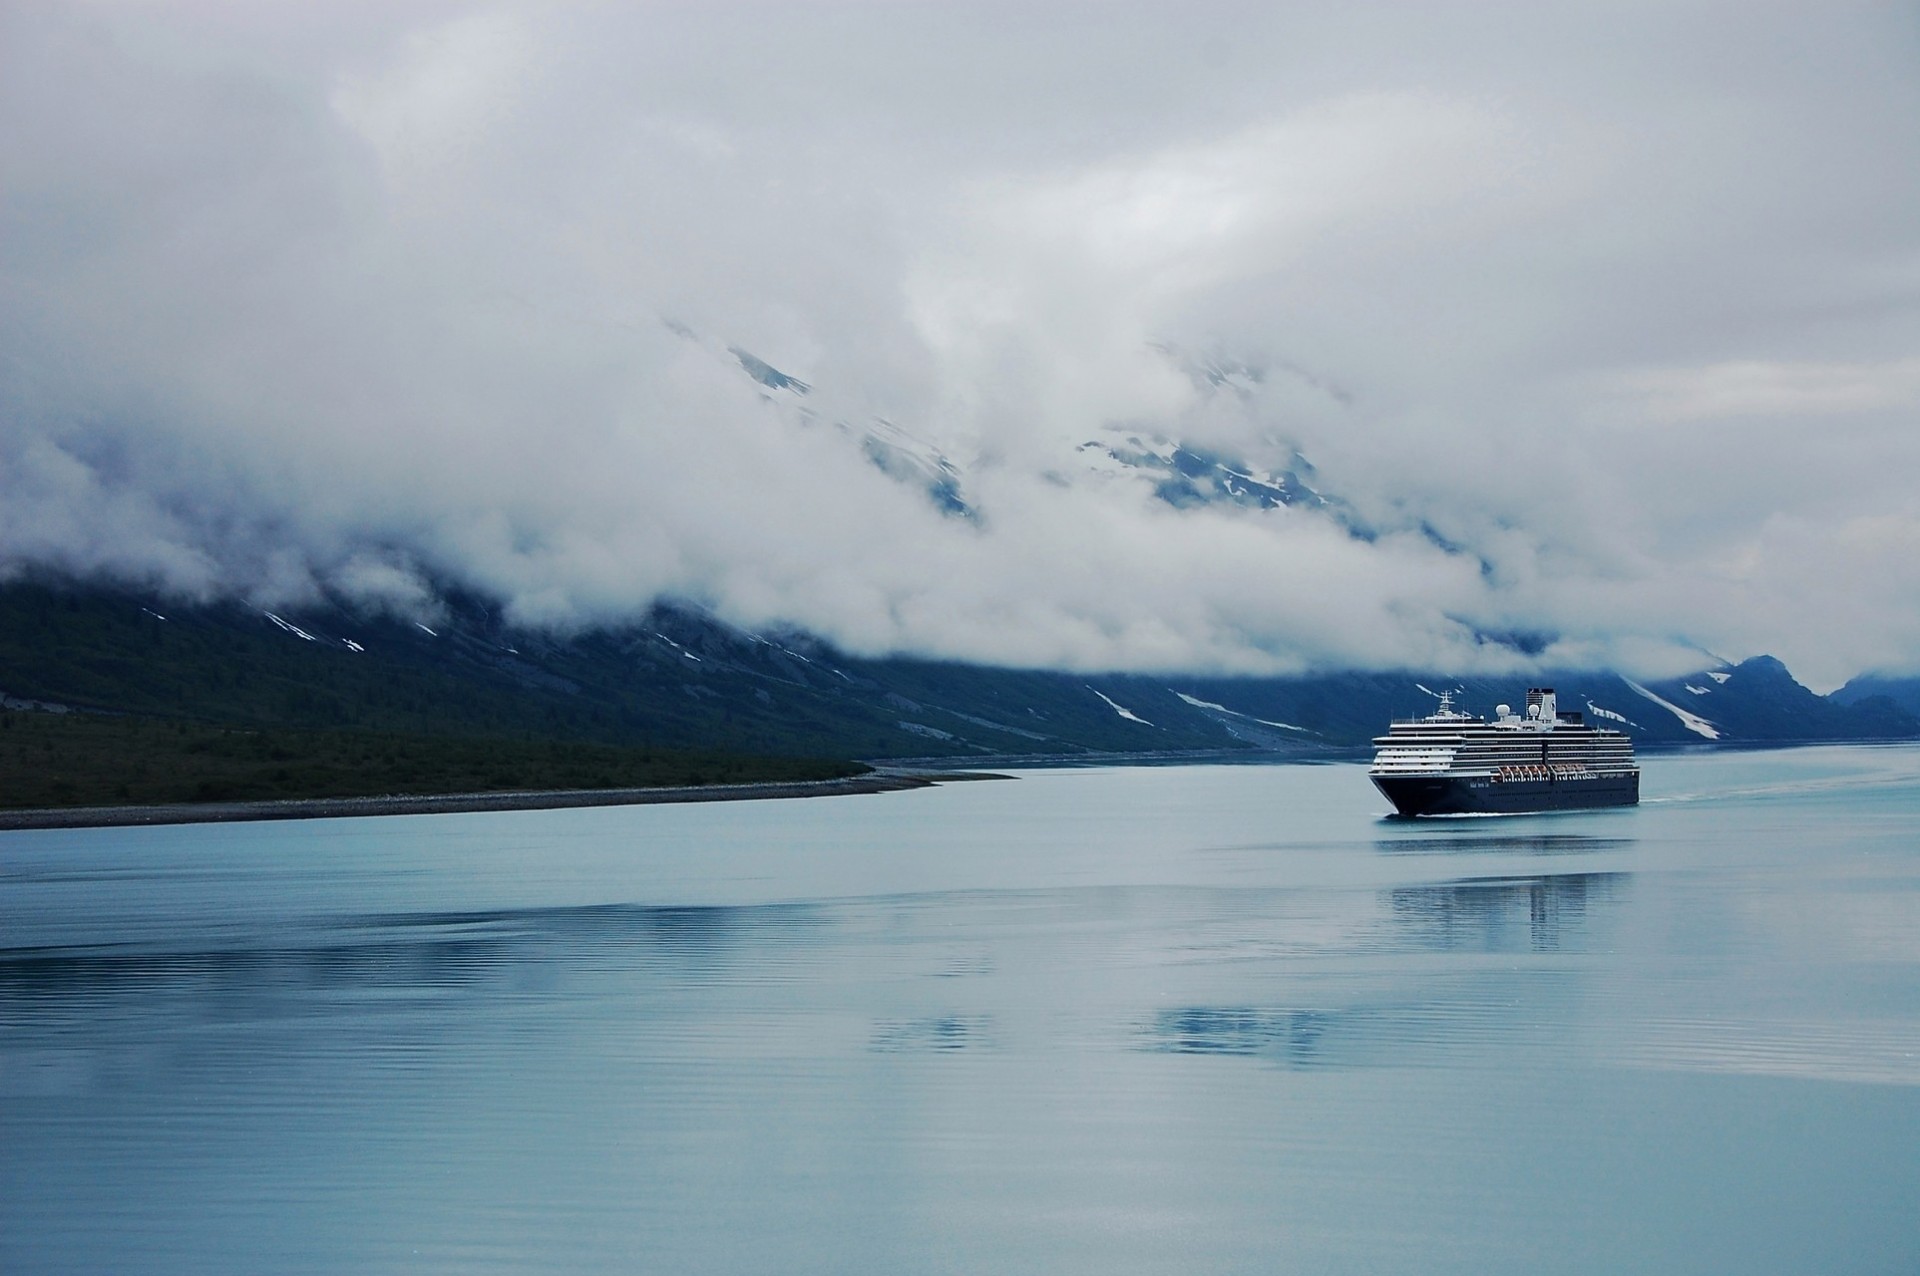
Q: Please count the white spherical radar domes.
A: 2